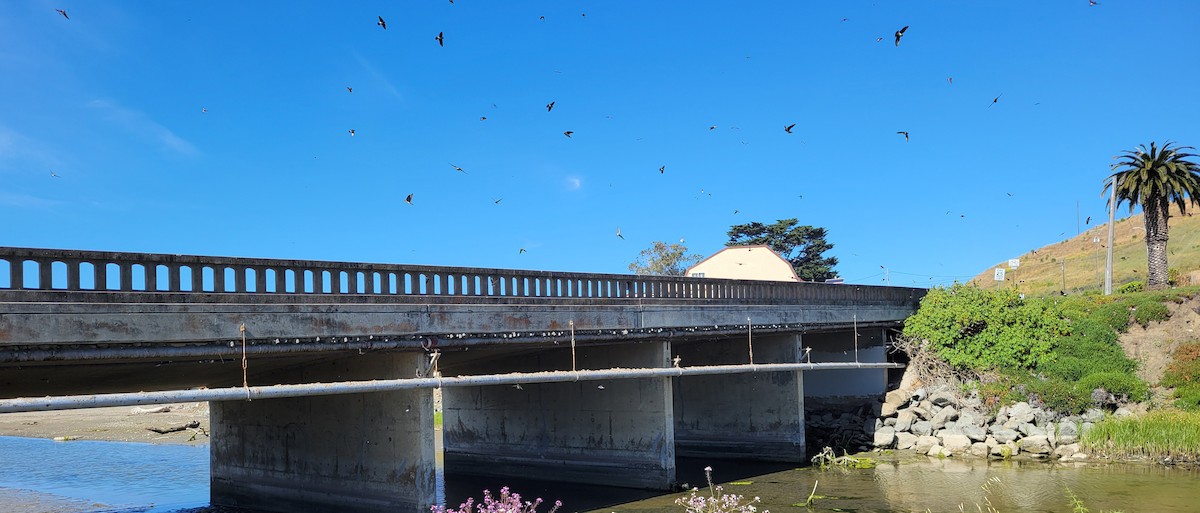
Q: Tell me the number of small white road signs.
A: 2